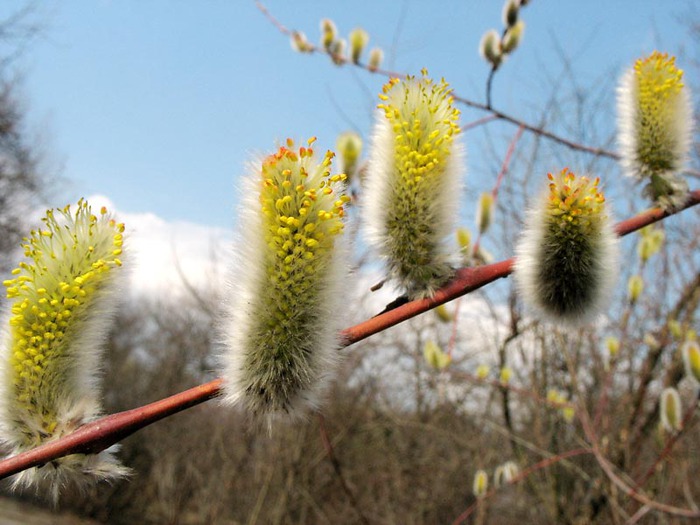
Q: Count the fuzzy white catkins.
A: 5